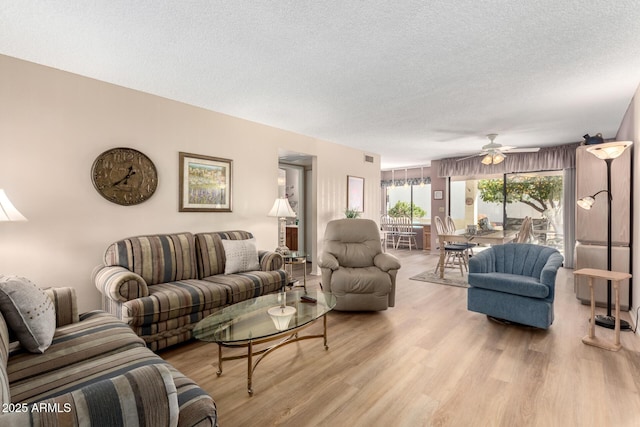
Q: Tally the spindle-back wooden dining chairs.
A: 6